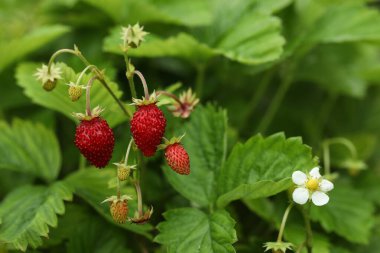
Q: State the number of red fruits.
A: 3